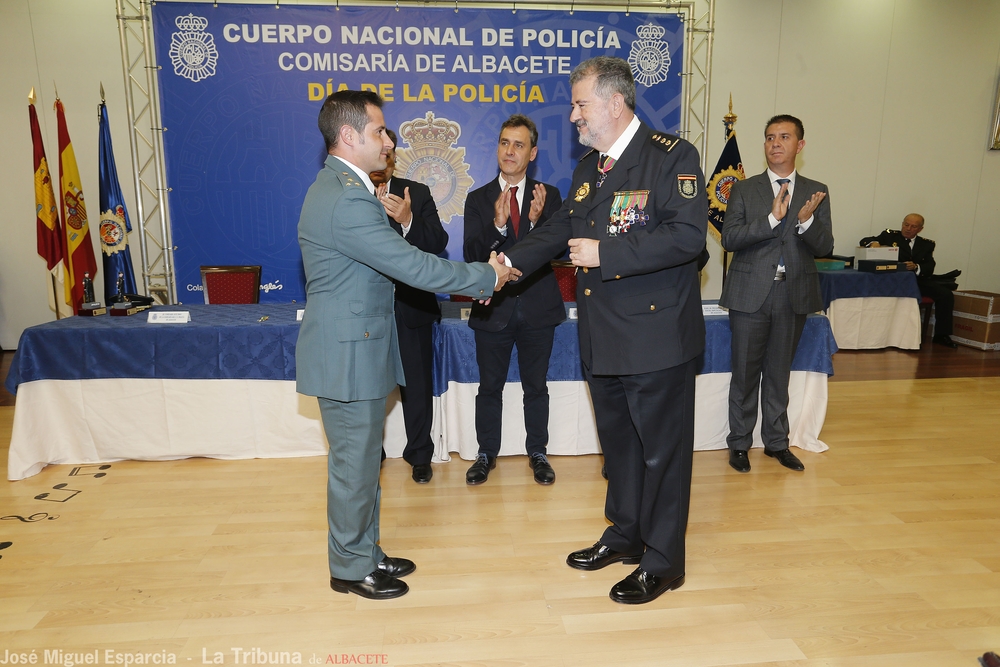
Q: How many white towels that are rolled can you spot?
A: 0